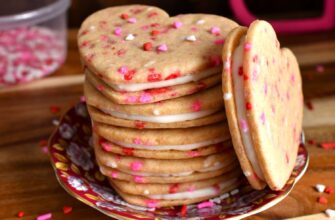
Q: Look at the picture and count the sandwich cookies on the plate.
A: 6